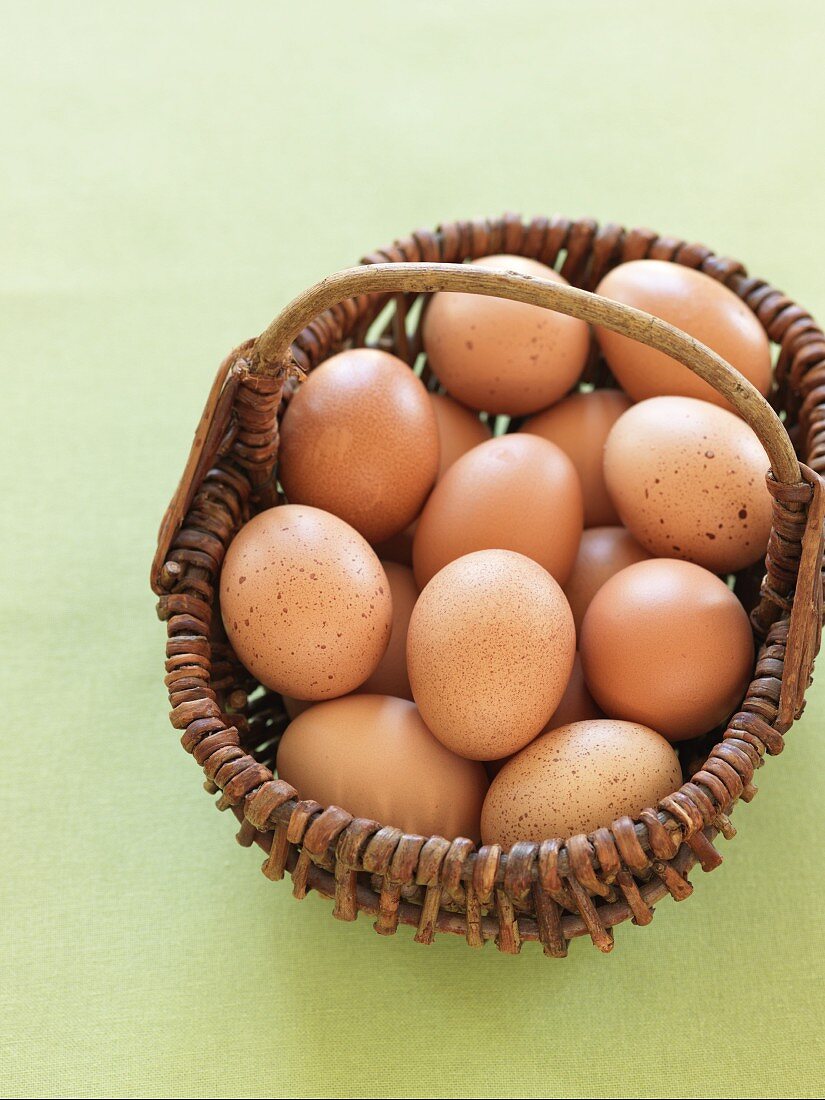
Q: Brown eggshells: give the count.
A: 15